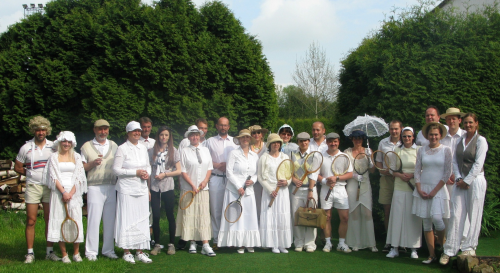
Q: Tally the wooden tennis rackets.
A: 9